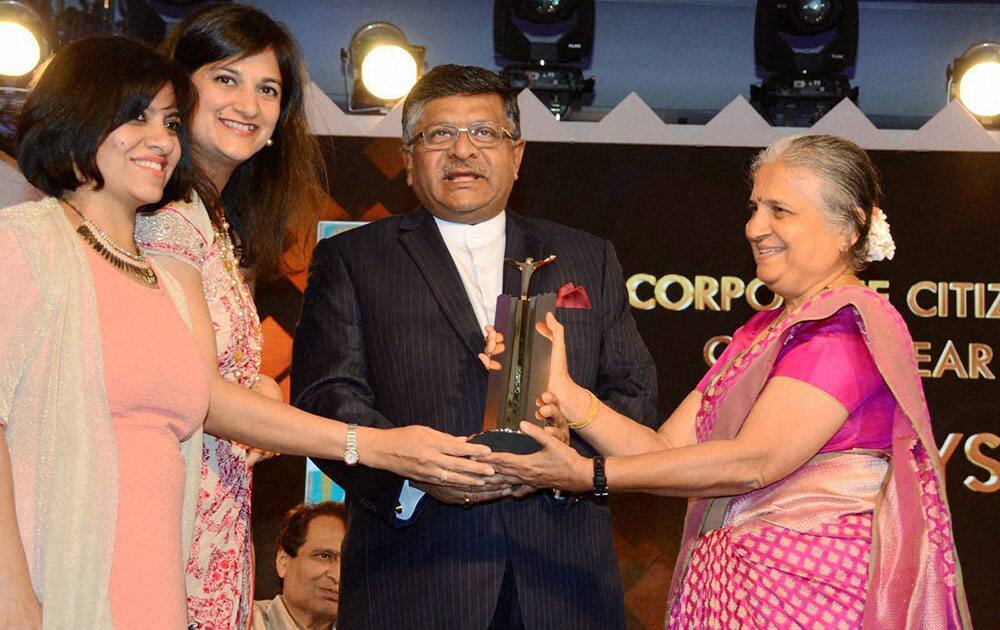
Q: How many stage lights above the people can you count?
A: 5